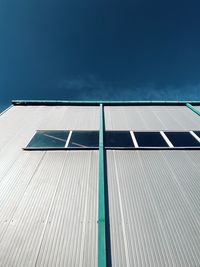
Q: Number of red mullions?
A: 0